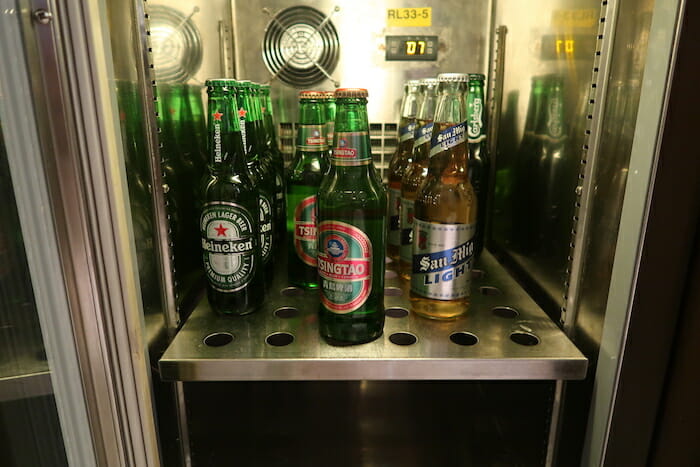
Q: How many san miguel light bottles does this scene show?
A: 3